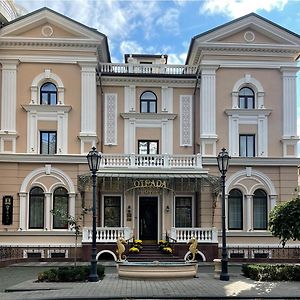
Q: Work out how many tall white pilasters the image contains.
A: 4